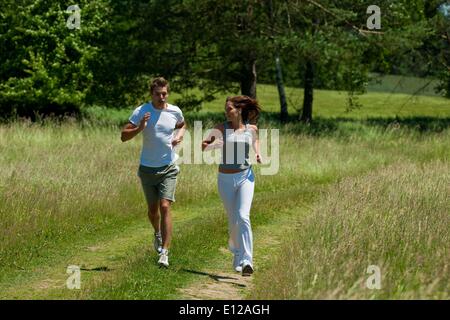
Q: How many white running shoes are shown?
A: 4